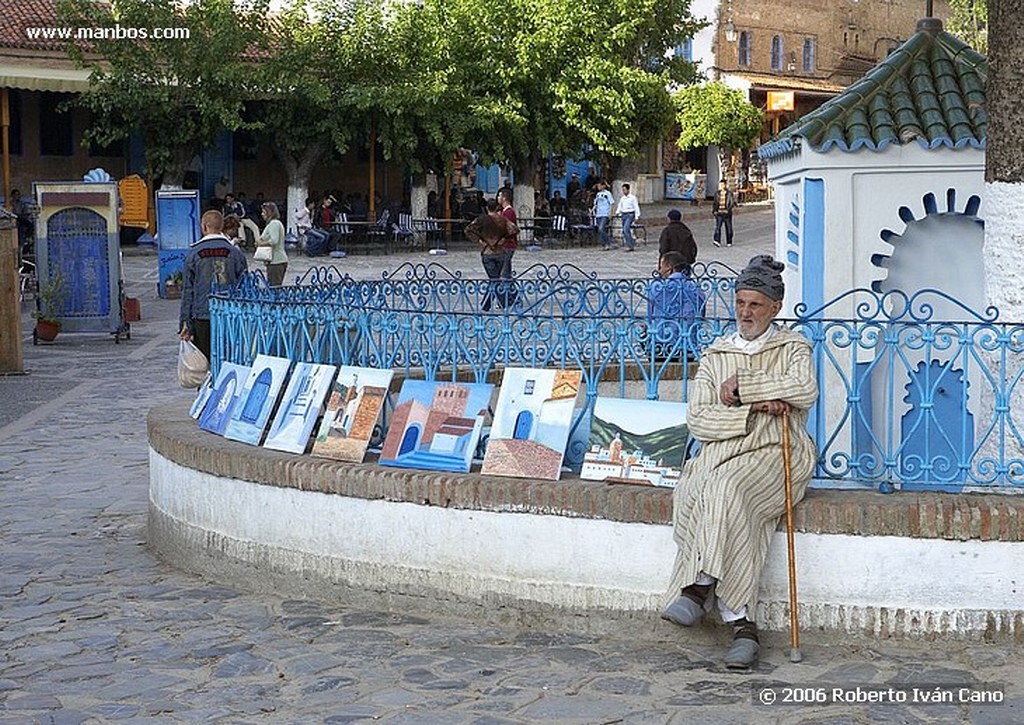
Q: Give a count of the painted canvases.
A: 8